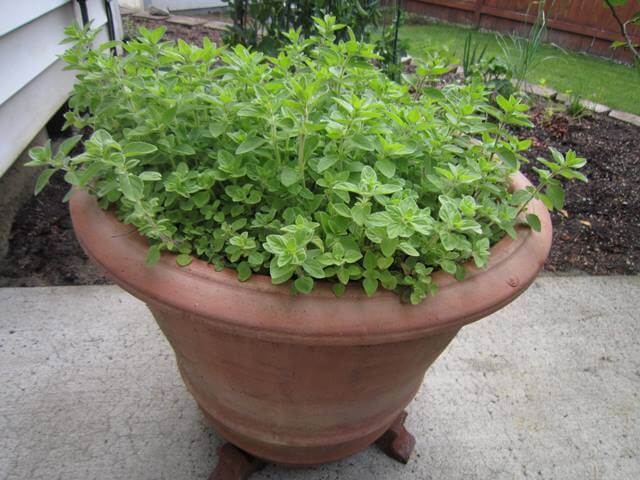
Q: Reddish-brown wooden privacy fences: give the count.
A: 1